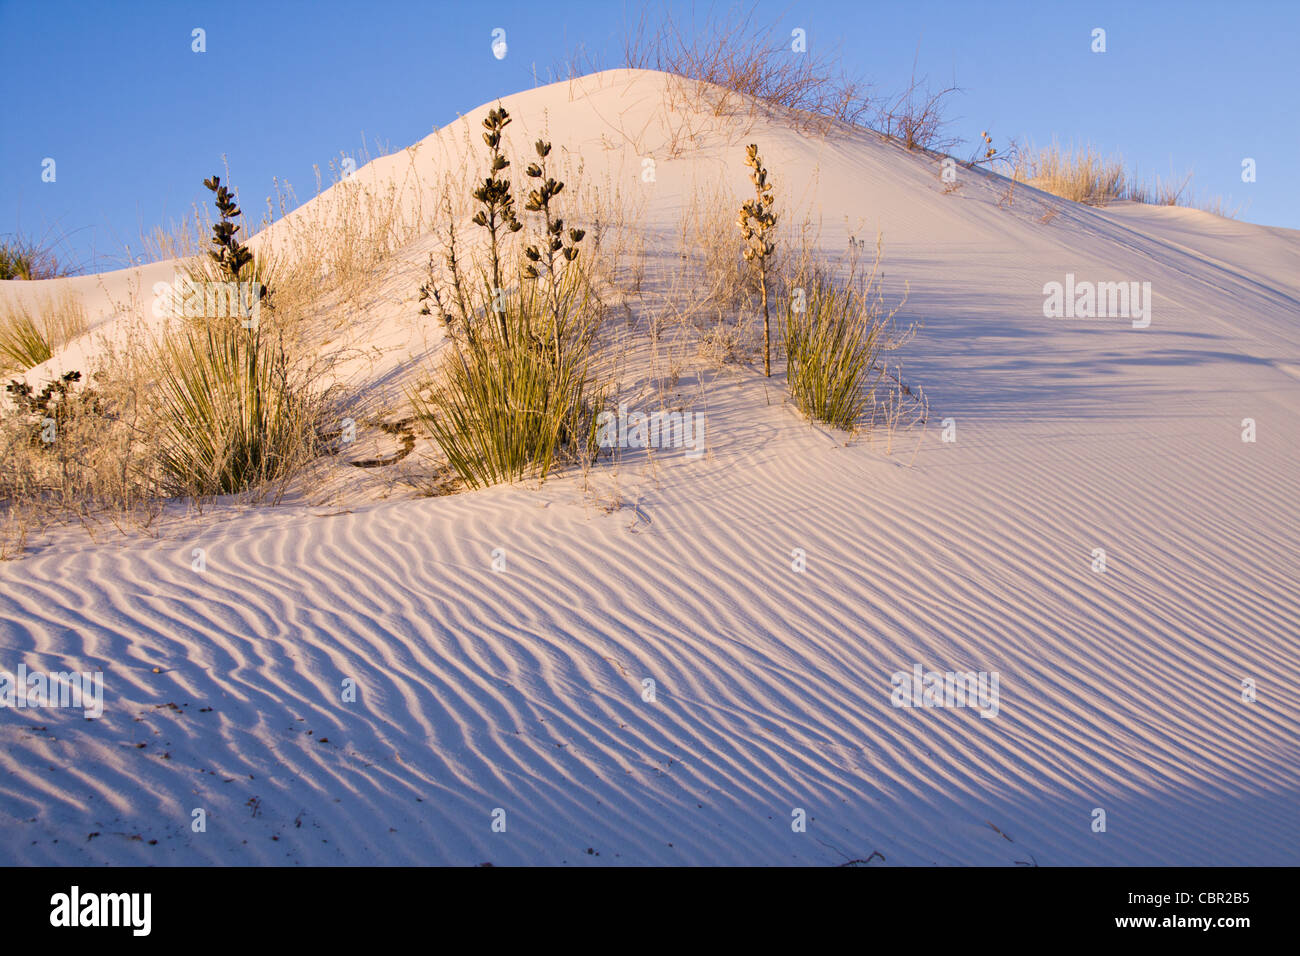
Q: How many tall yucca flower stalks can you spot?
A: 4